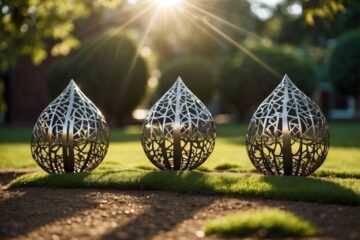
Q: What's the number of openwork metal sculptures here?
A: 3